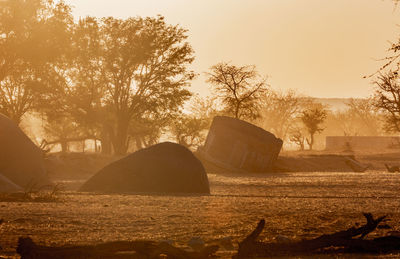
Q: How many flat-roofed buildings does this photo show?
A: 1